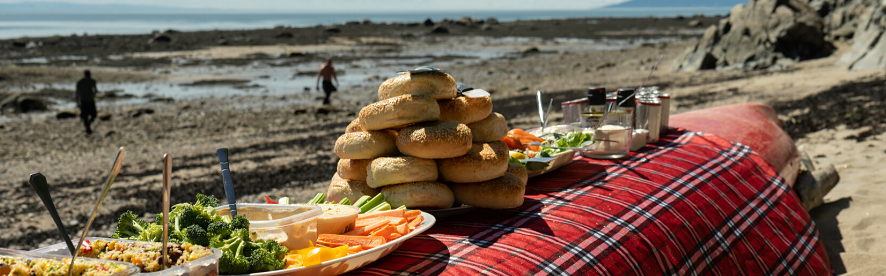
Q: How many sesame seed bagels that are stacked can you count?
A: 14